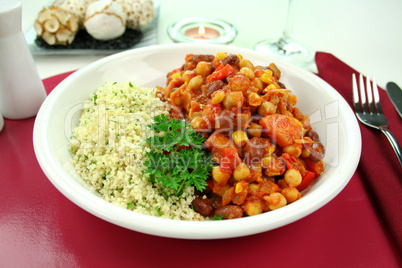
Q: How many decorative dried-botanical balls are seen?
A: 4